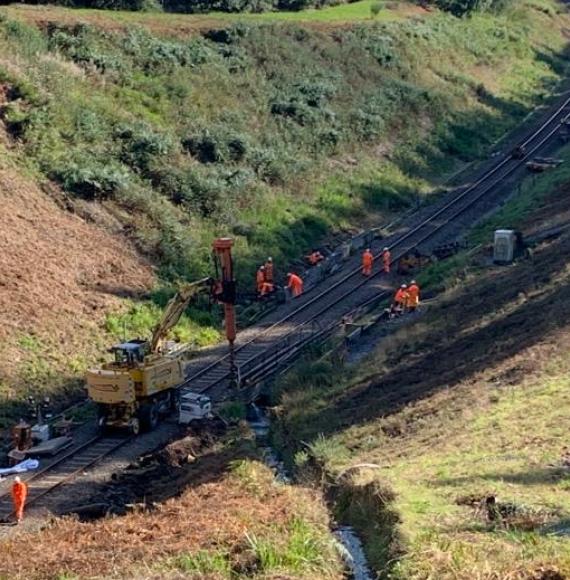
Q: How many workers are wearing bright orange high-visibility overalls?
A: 9